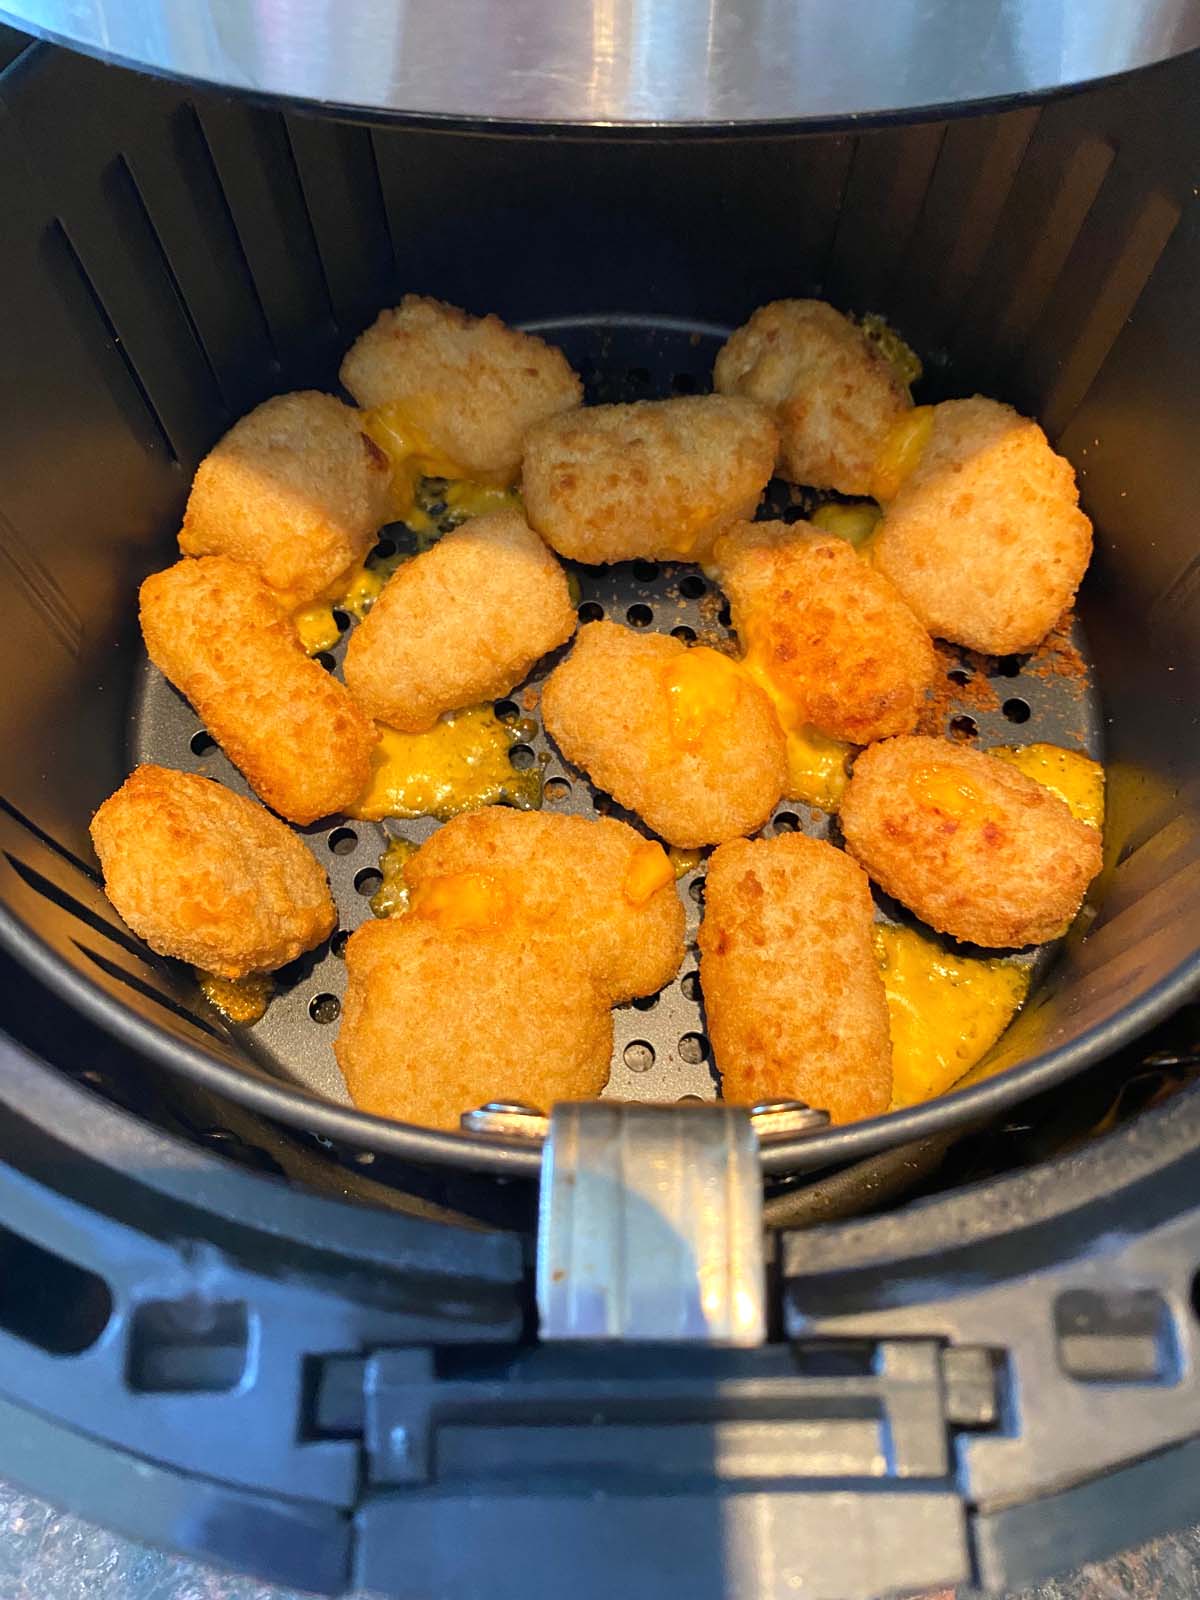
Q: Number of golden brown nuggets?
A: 14